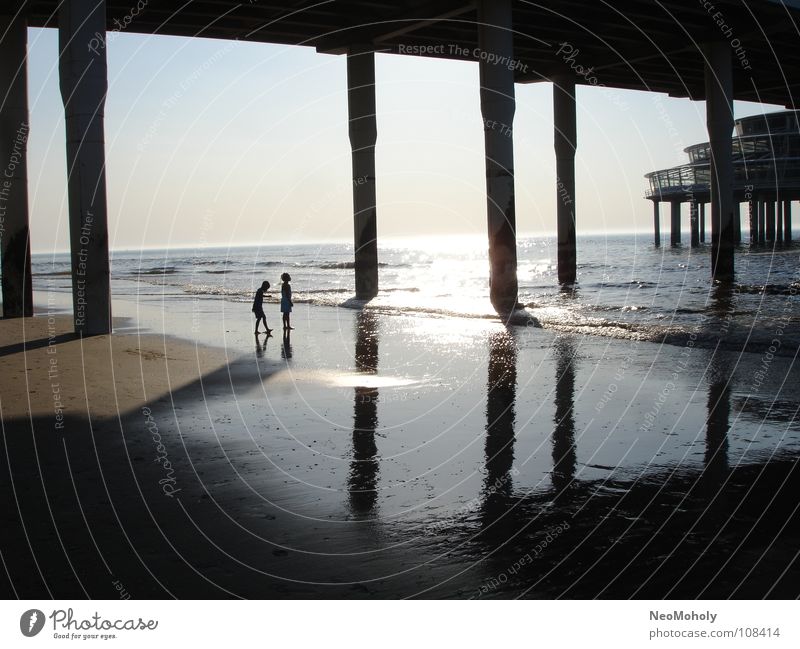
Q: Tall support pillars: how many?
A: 6